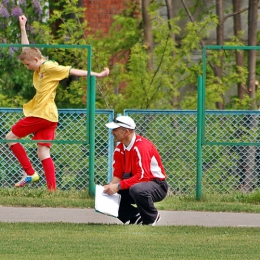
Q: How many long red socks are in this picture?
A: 2